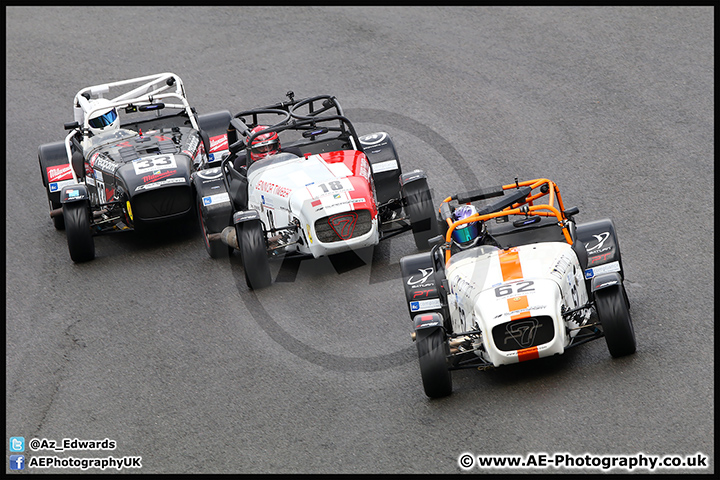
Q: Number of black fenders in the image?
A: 11